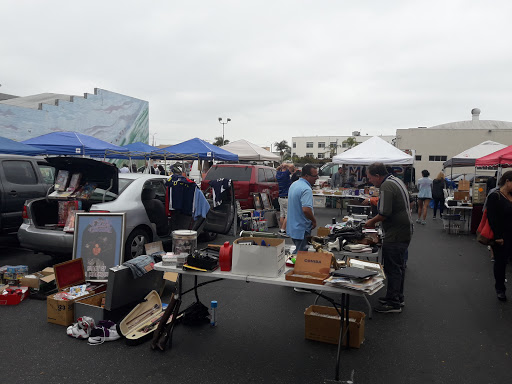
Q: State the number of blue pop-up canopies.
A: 4